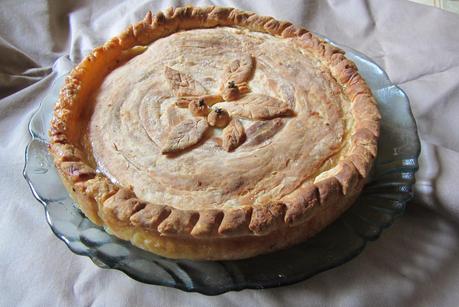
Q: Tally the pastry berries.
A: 3